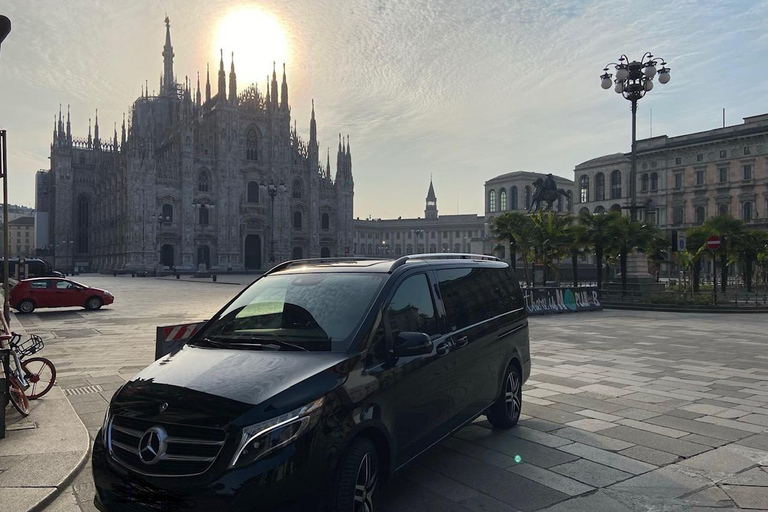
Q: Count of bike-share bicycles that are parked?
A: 2